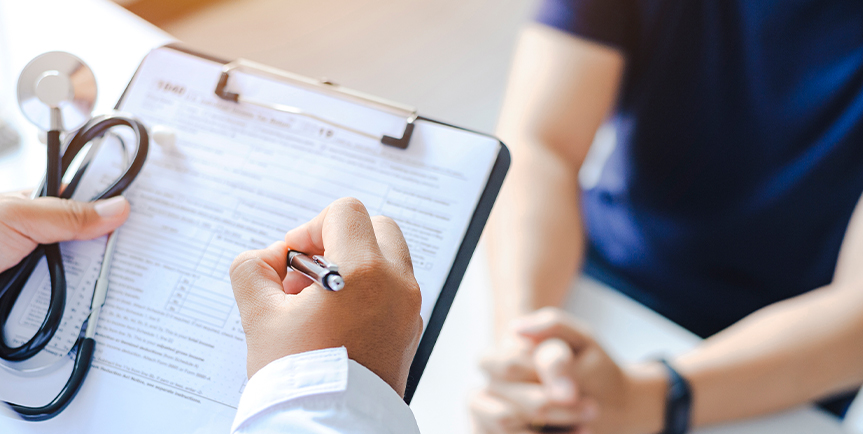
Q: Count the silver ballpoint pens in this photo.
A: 1